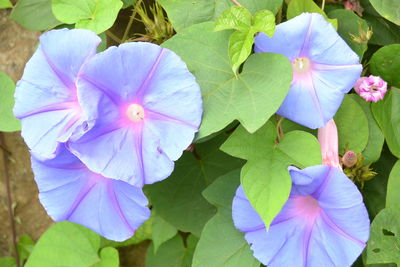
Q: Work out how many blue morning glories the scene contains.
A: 5